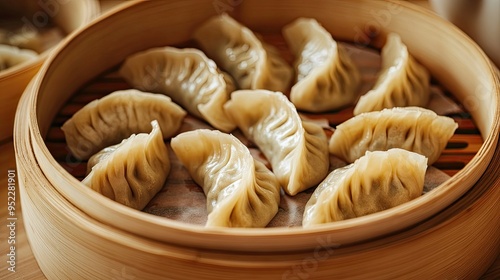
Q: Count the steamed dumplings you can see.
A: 10